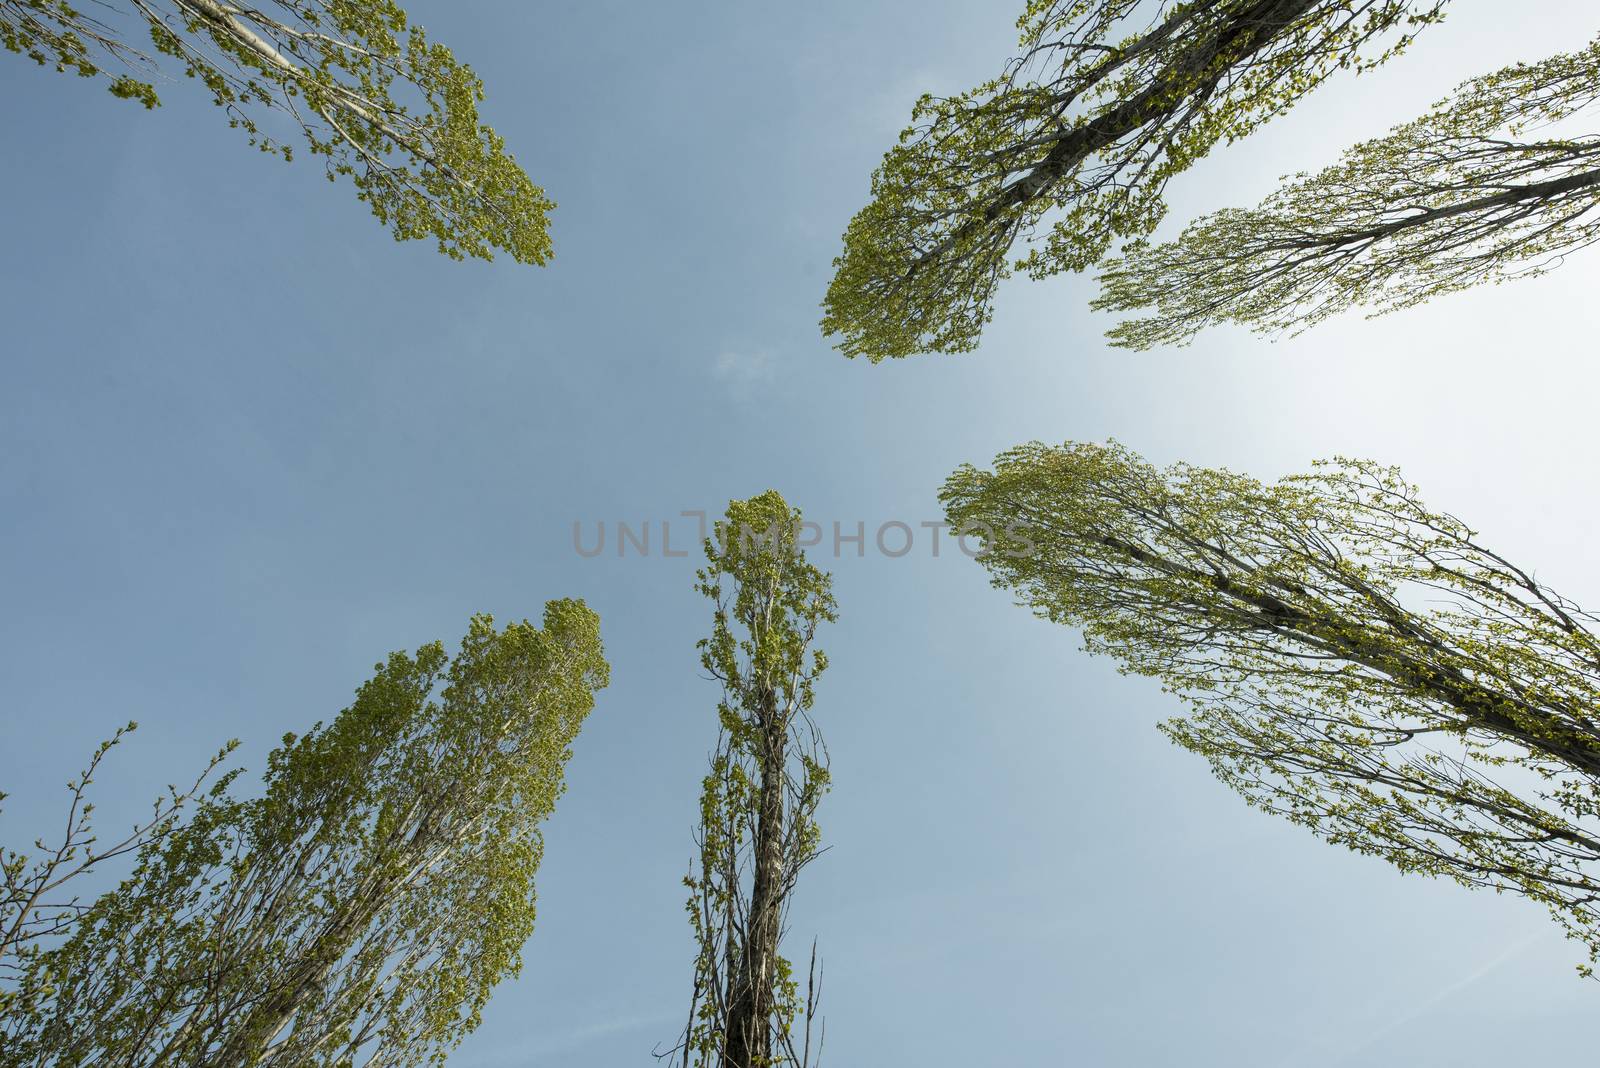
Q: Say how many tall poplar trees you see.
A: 6